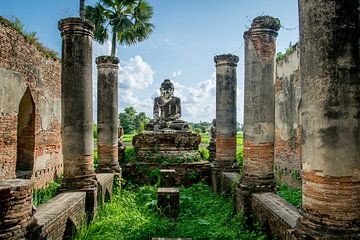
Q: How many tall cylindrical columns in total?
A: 5